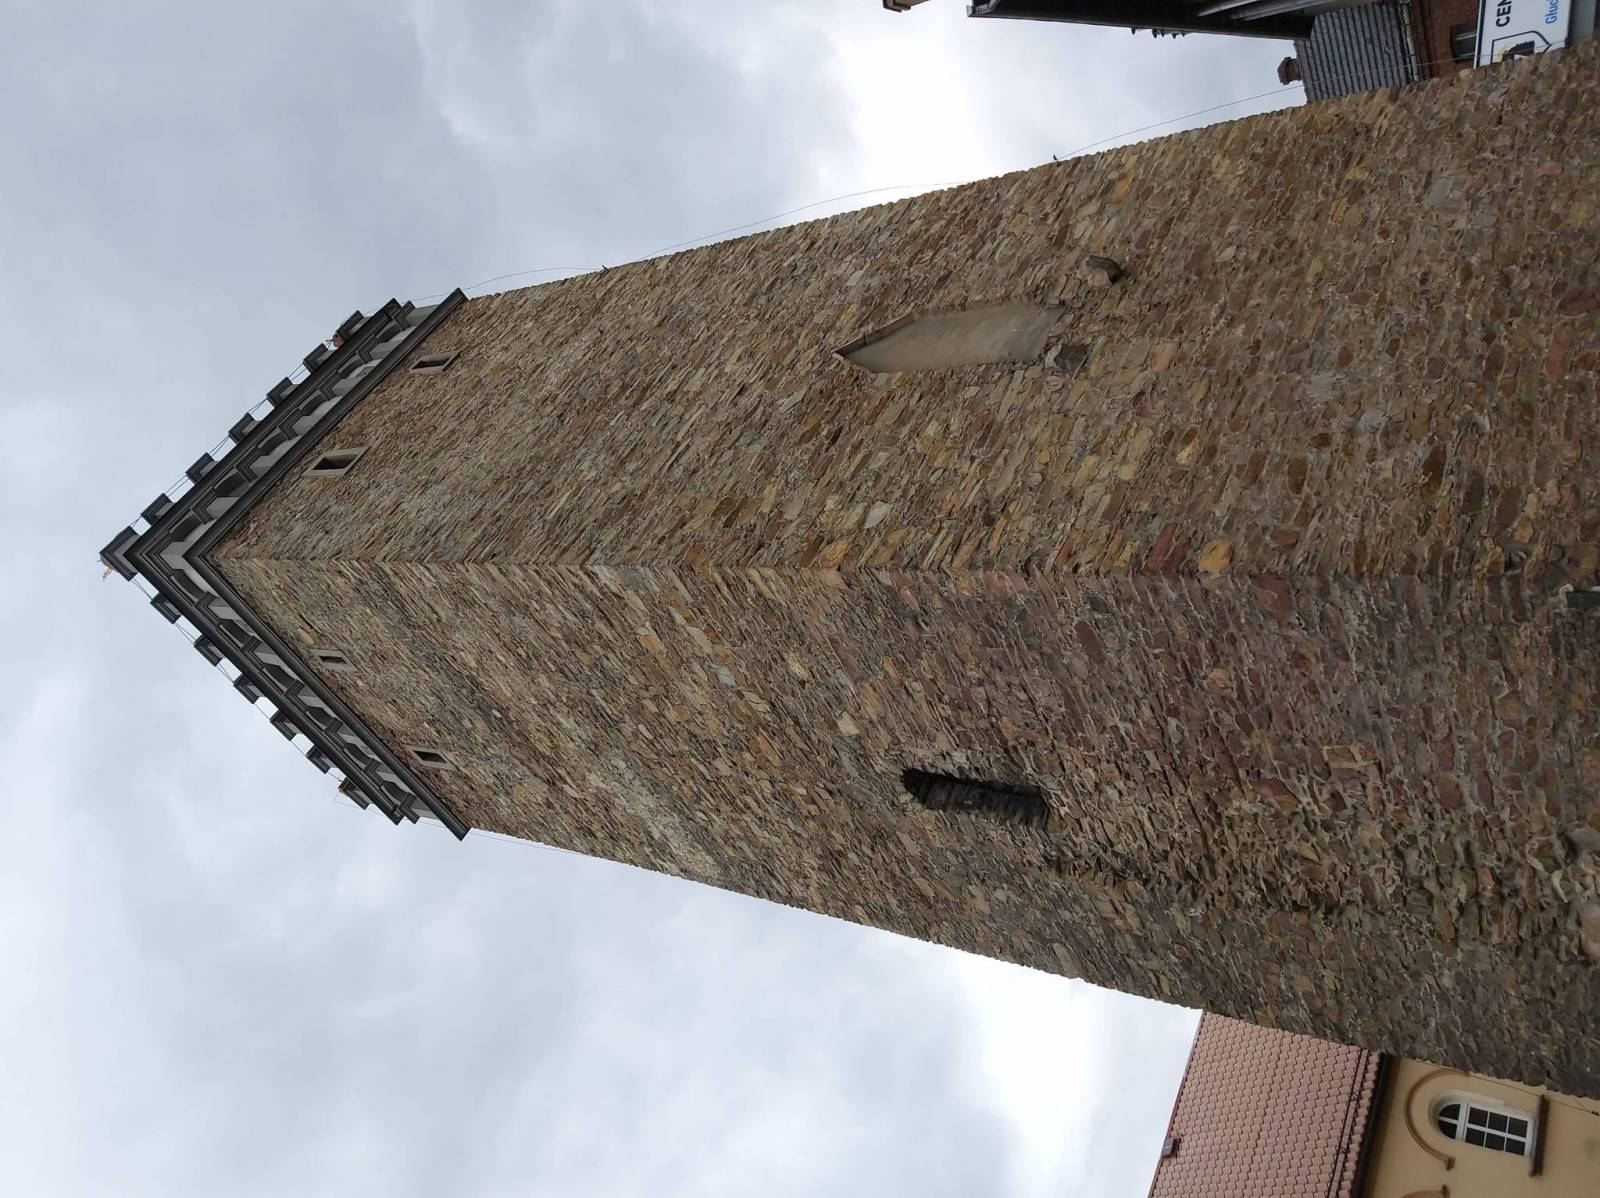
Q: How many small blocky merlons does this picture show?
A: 13